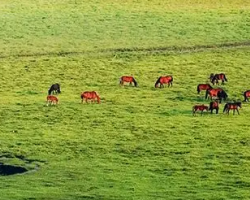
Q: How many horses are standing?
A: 12